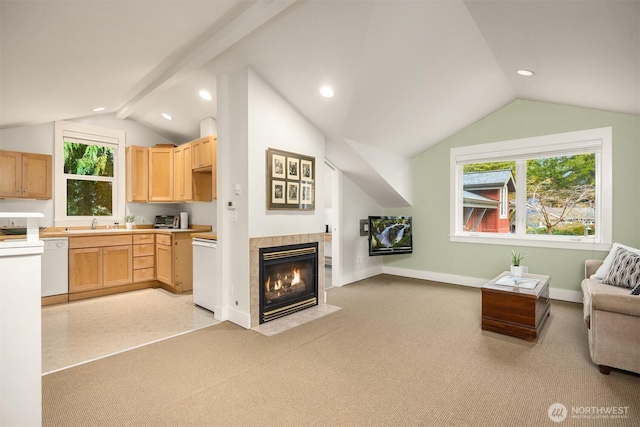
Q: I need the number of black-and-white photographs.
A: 6